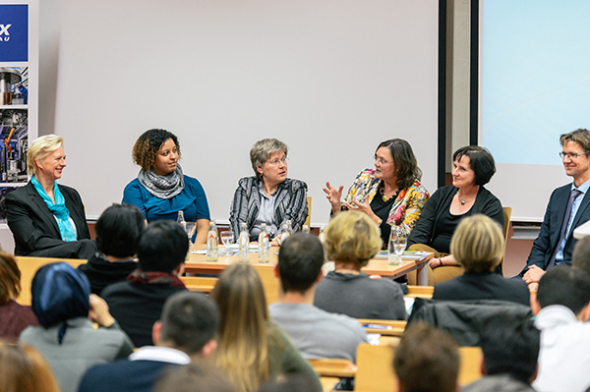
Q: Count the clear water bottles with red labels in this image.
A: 3